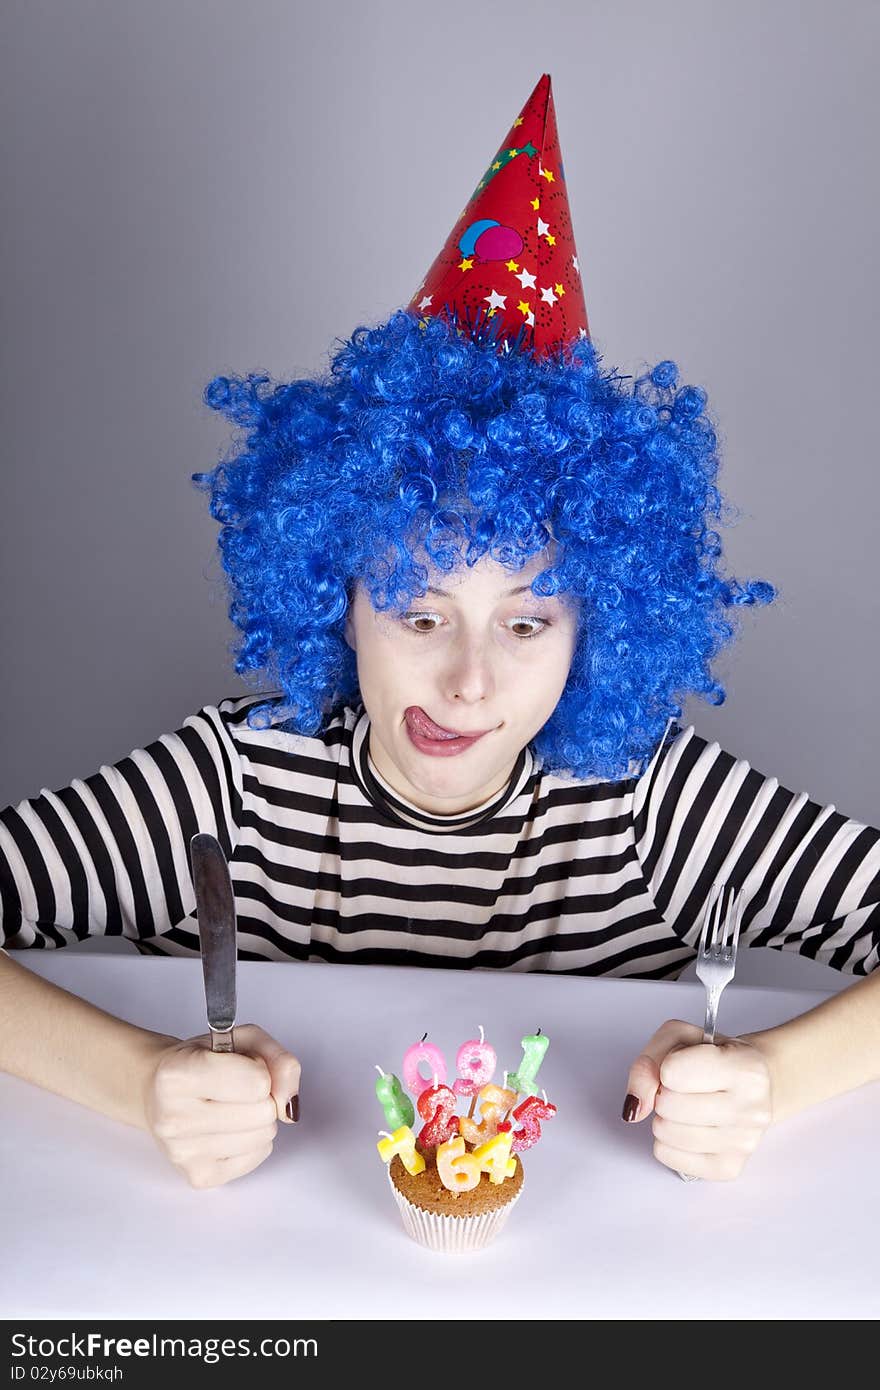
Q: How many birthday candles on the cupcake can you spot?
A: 10